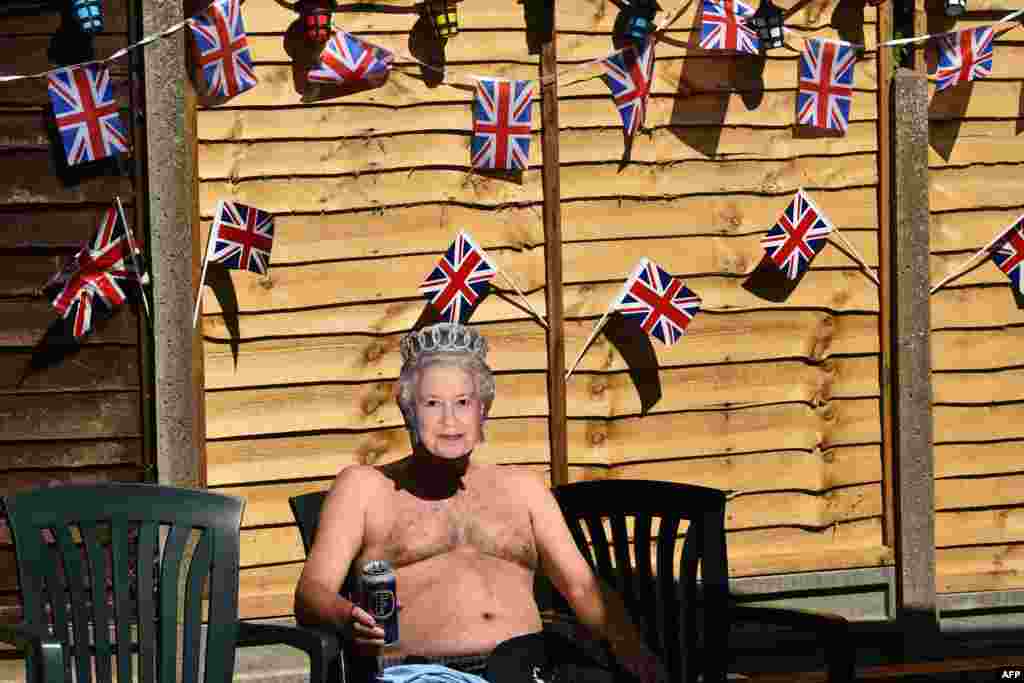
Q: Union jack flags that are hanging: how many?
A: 14